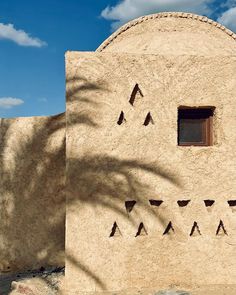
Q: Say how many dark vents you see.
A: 13